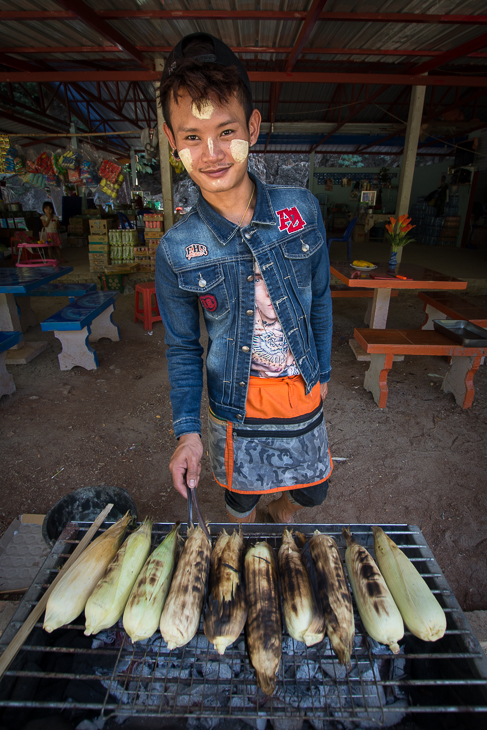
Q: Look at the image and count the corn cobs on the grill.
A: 10